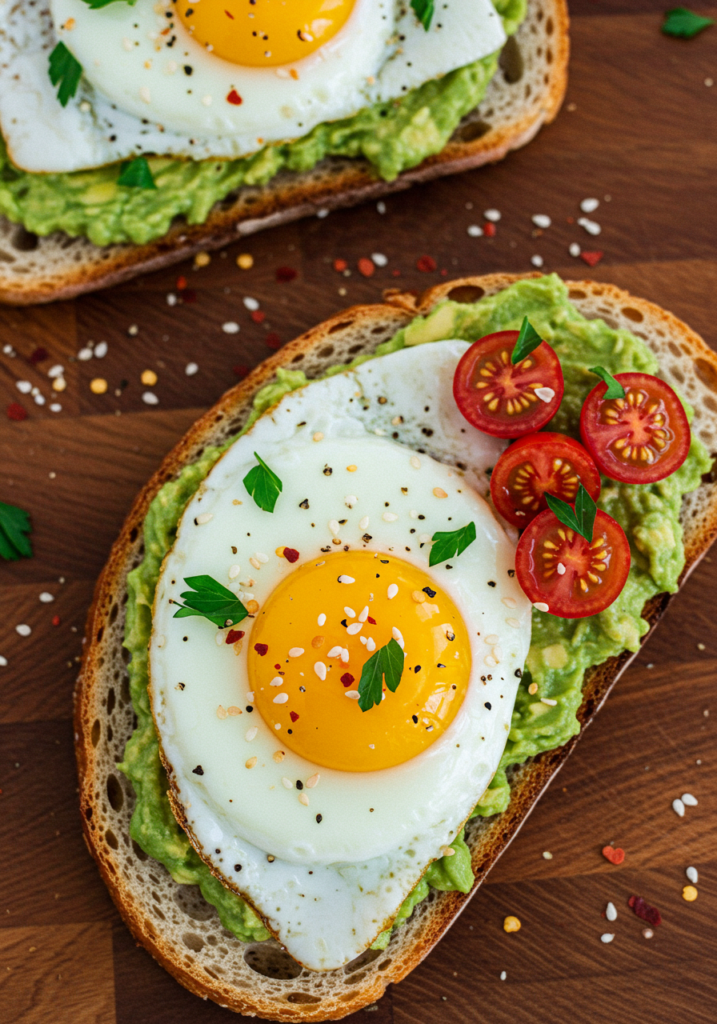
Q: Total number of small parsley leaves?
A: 13